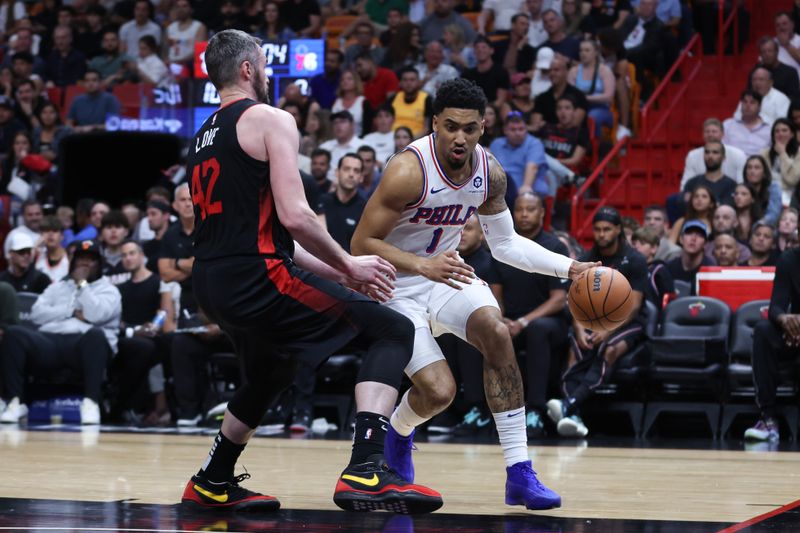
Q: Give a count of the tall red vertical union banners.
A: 0